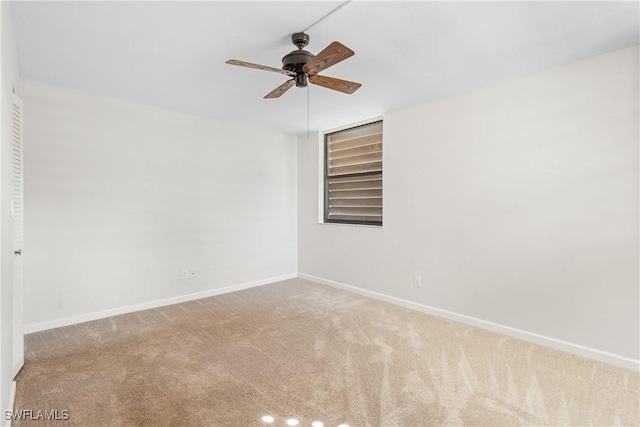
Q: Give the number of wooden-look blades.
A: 4